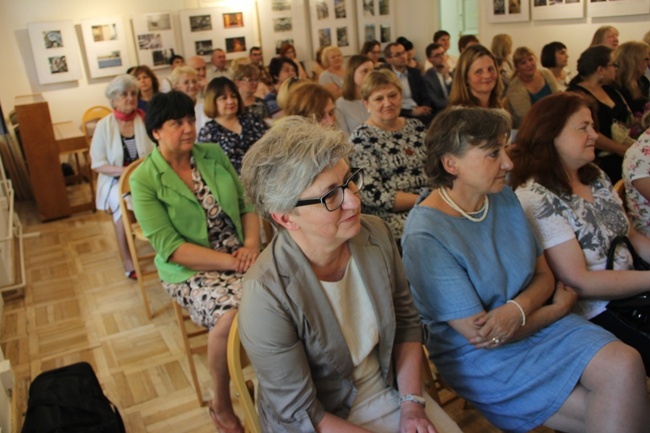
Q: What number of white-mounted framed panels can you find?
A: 10